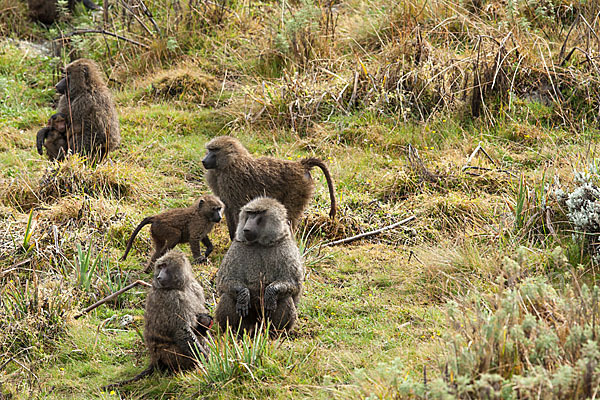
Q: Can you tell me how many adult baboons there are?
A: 4